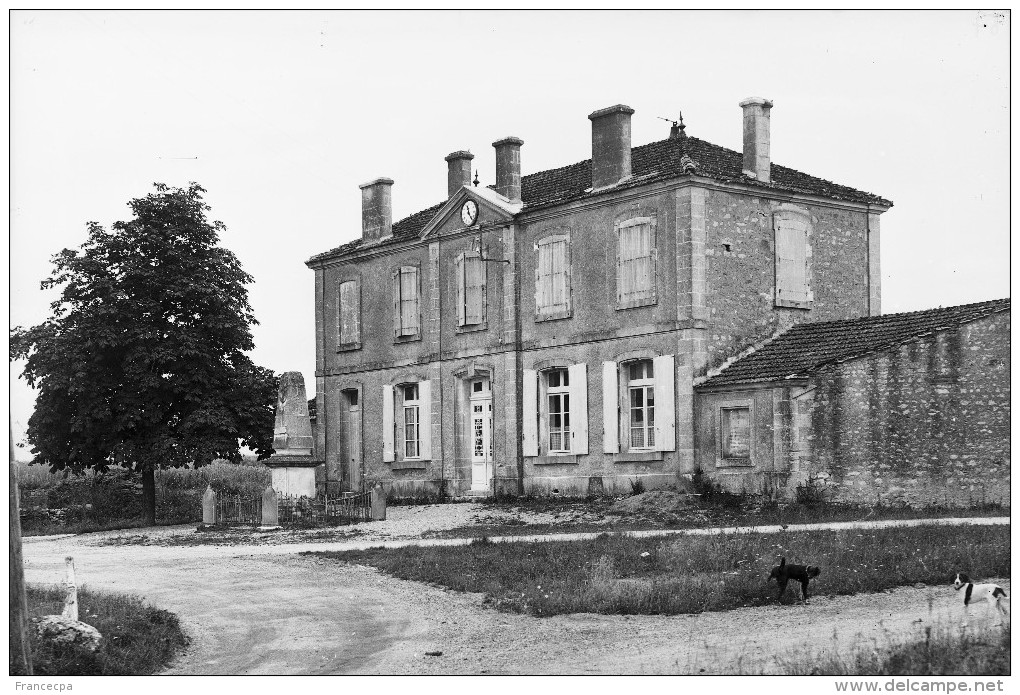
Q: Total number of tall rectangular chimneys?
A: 5